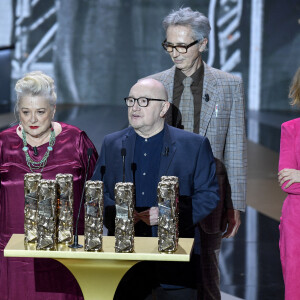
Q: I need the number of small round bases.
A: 1